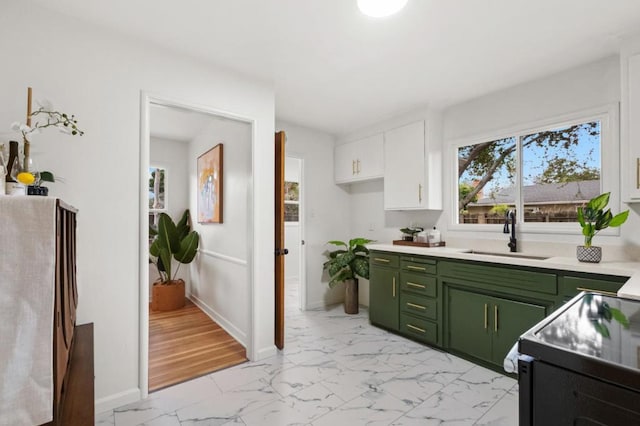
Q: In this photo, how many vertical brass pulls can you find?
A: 7